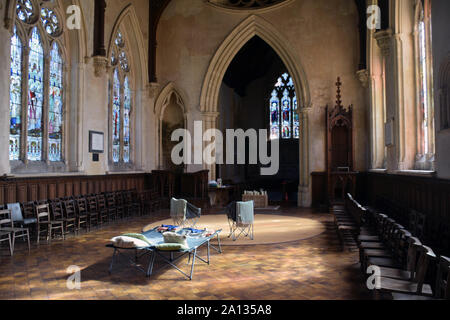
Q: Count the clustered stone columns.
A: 2